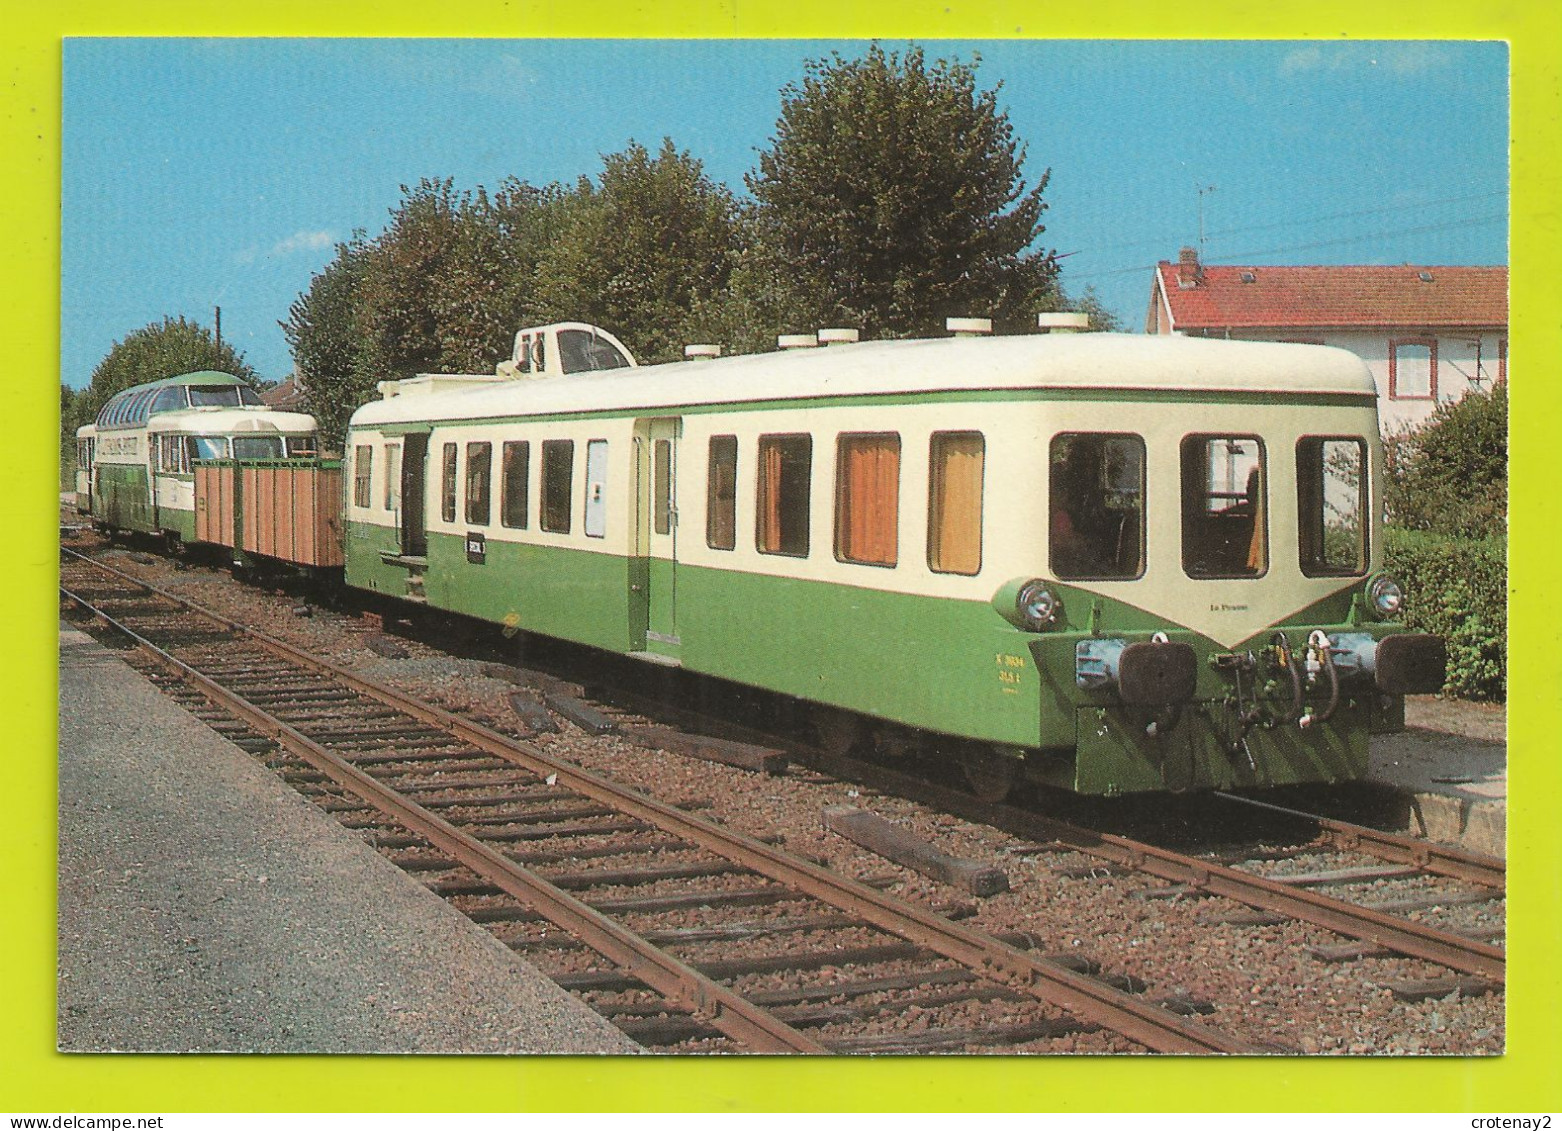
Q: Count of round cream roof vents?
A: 5